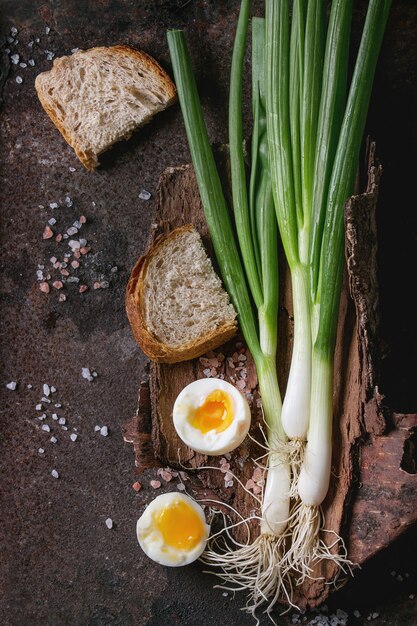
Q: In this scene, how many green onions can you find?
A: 3